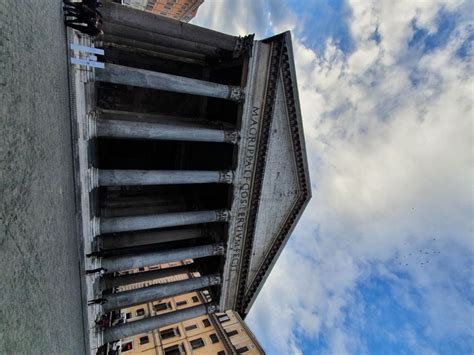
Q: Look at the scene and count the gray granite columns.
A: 8